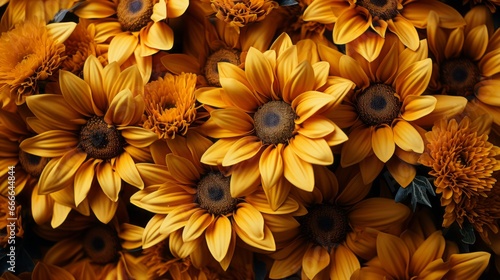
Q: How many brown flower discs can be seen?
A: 11